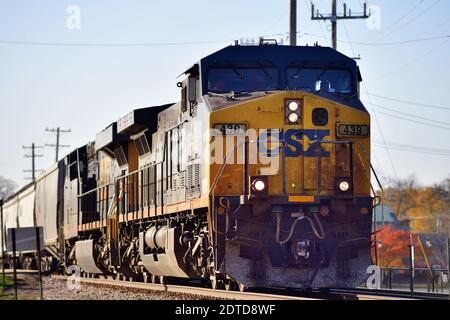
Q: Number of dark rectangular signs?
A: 1